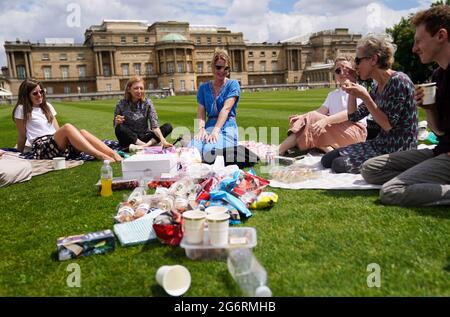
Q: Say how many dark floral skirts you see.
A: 1